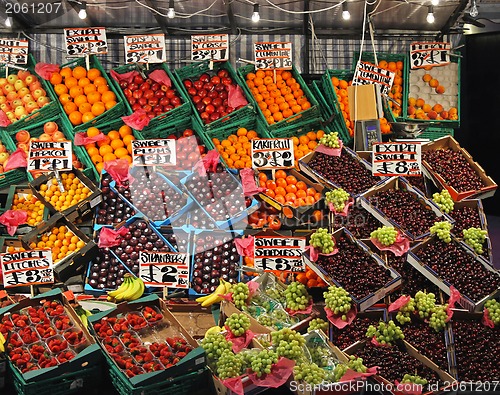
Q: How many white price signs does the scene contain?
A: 14